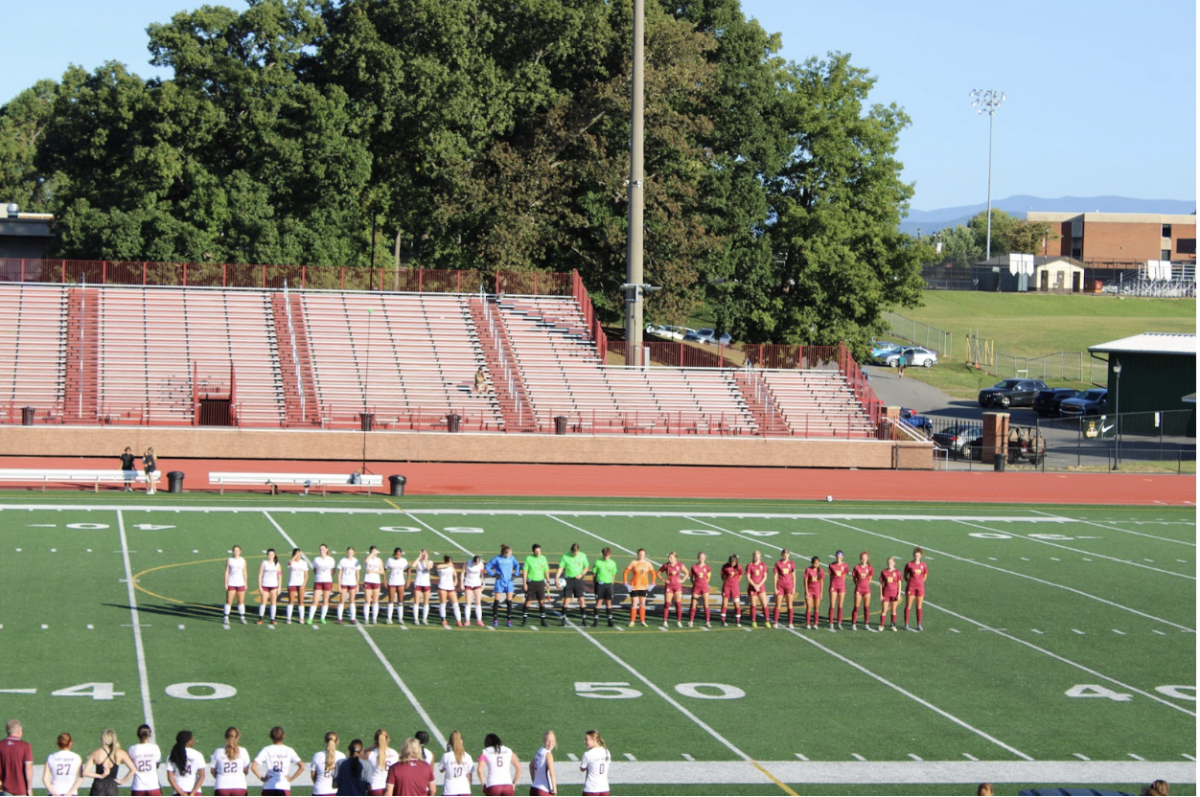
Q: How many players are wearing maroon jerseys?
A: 10